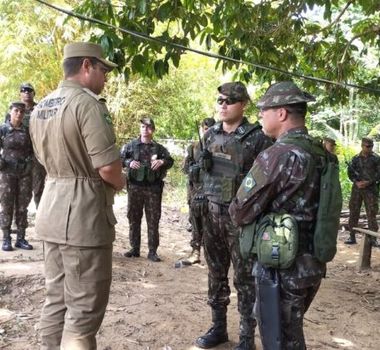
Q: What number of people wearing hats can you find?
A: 9